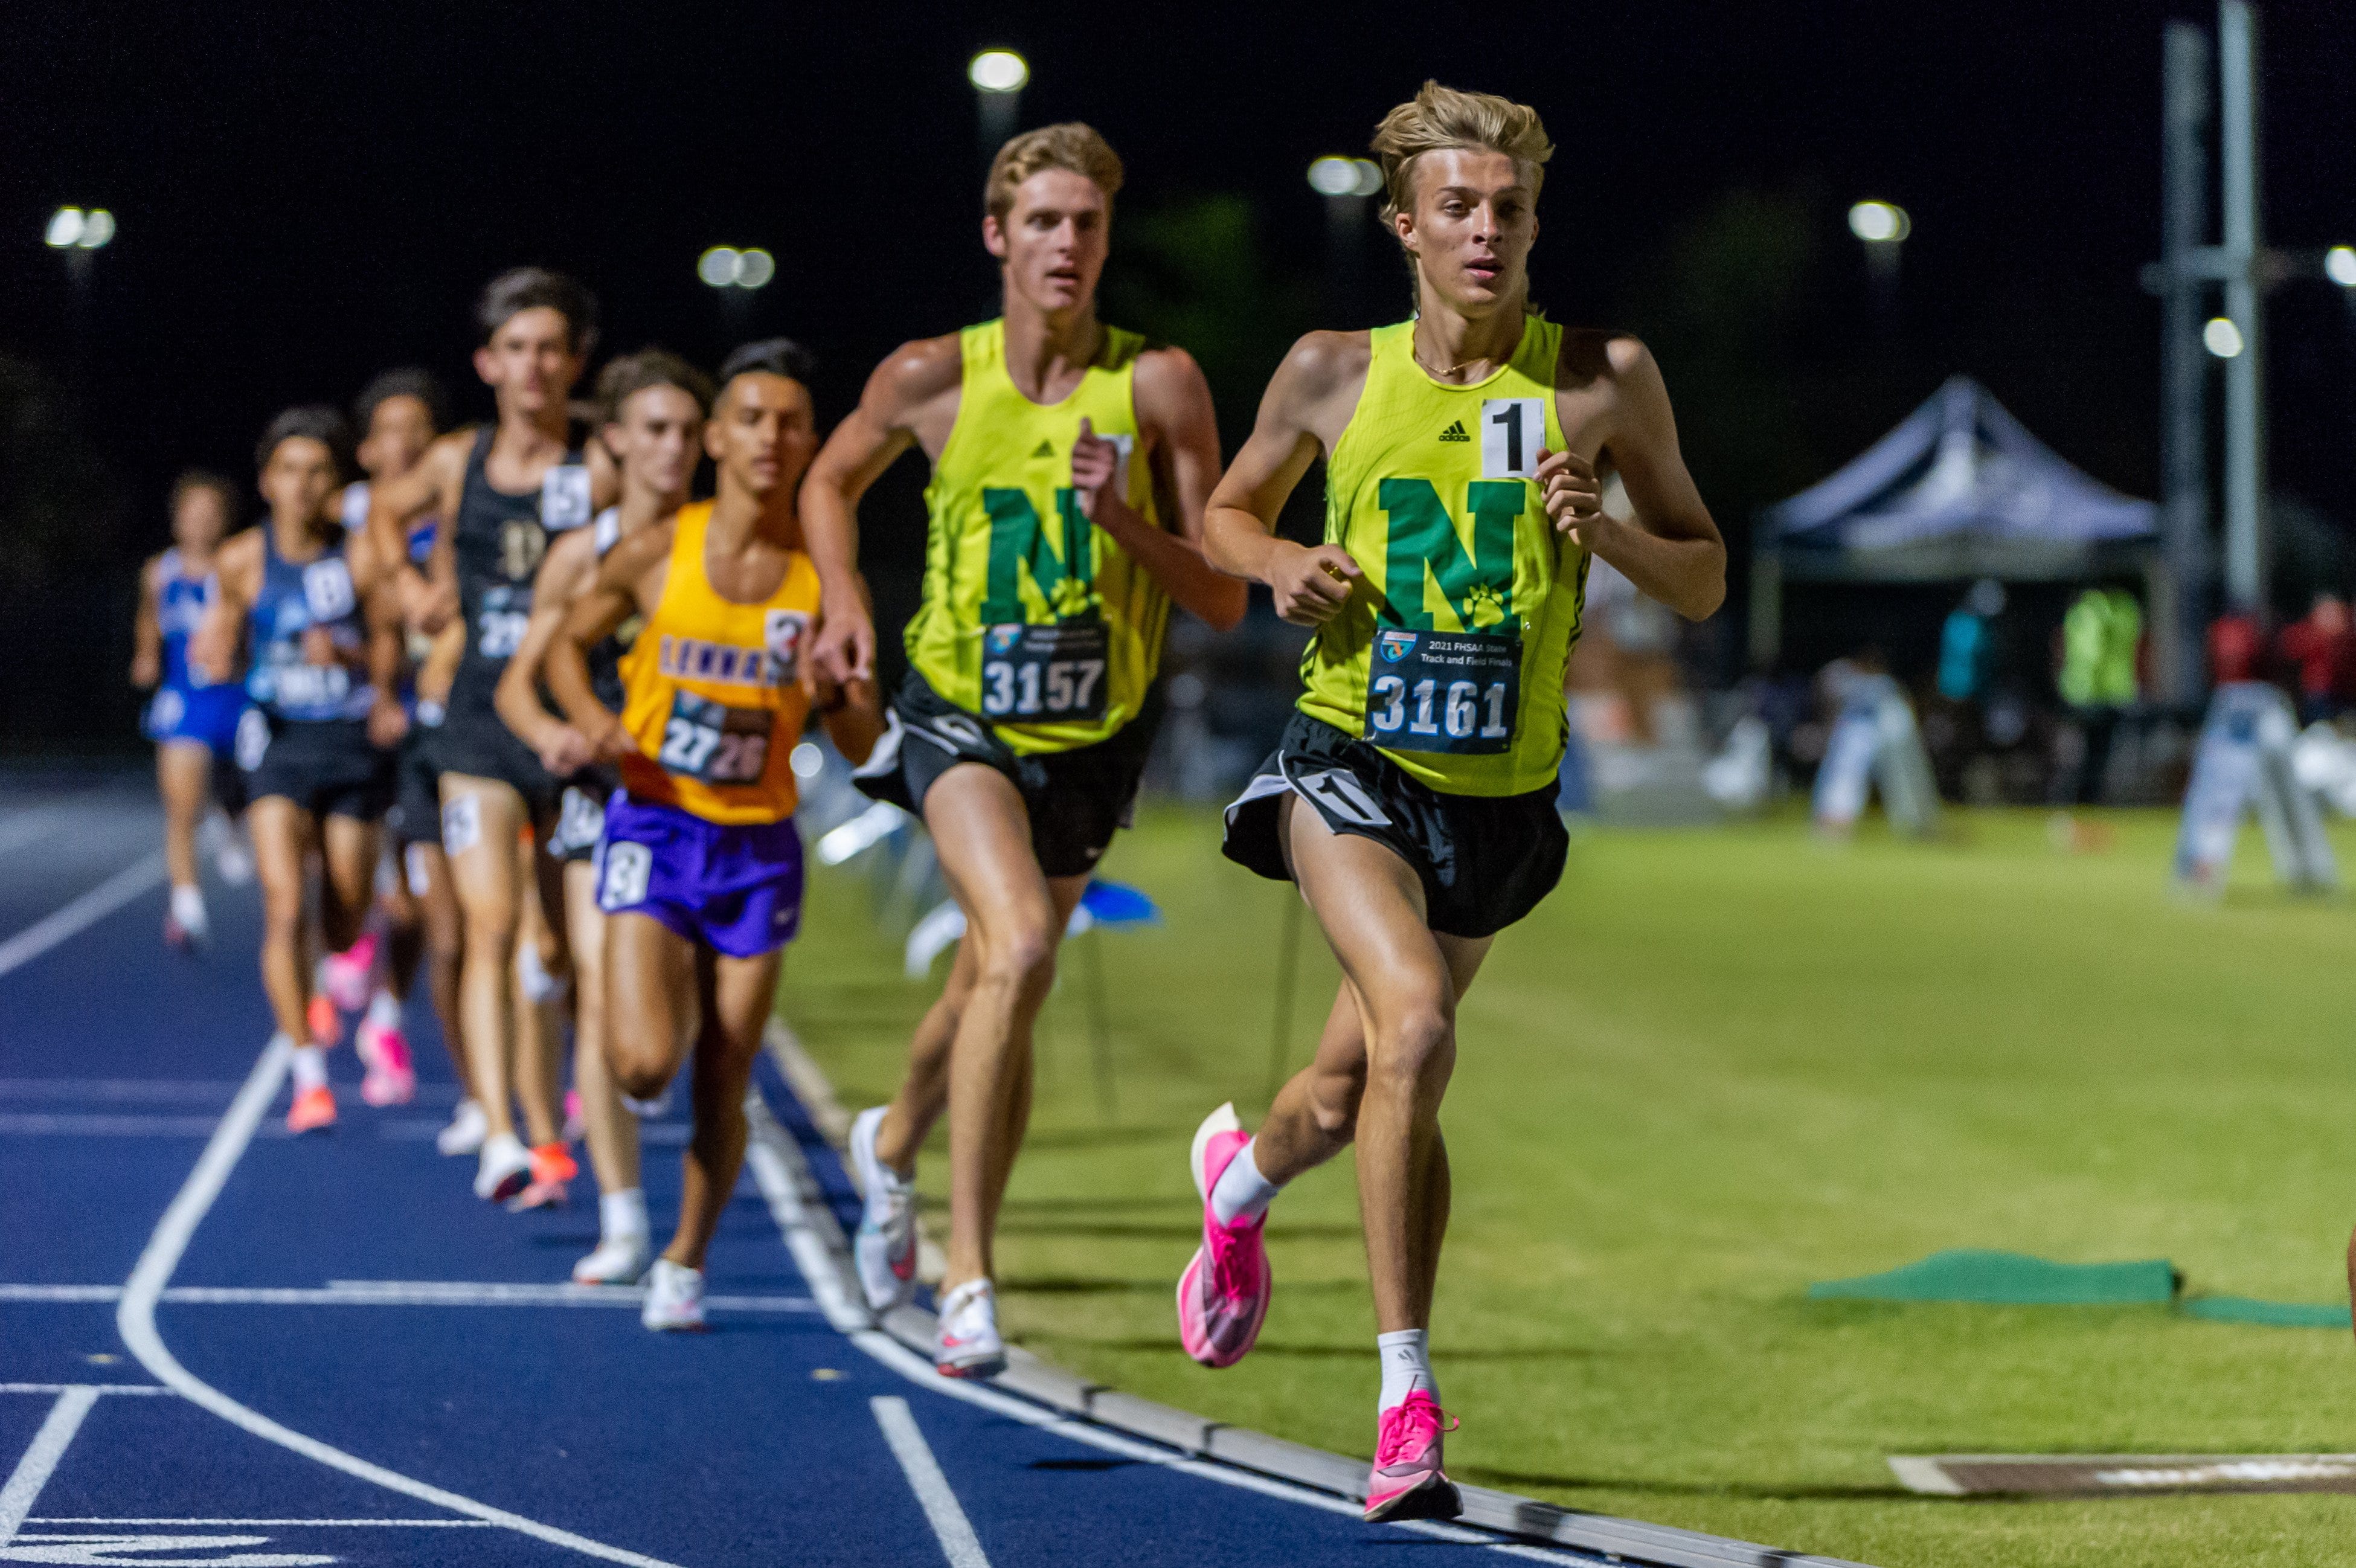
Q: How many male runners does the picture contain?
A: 8